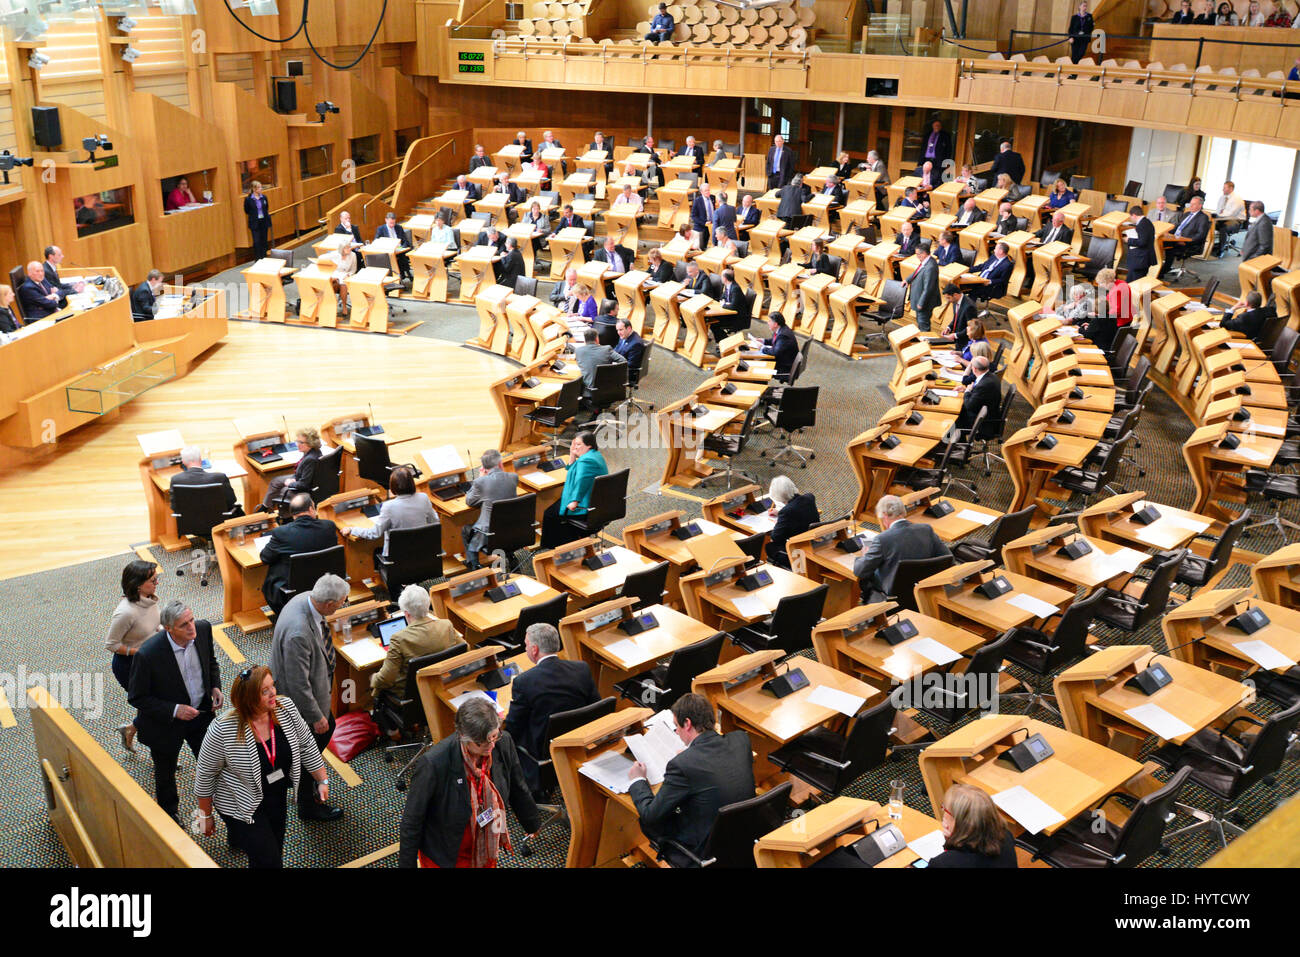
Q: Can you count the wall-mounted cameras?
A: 3